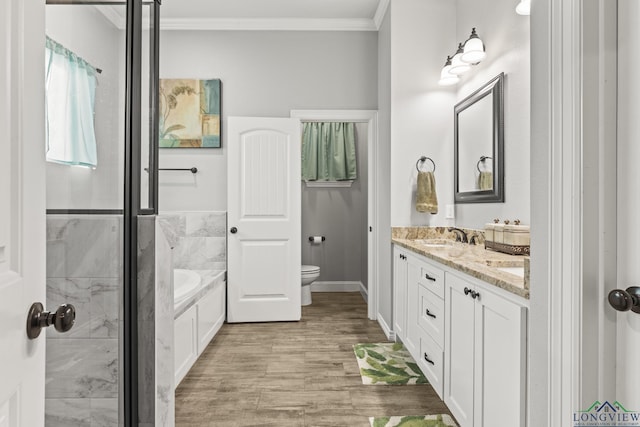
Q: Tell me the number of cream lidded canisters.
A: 3